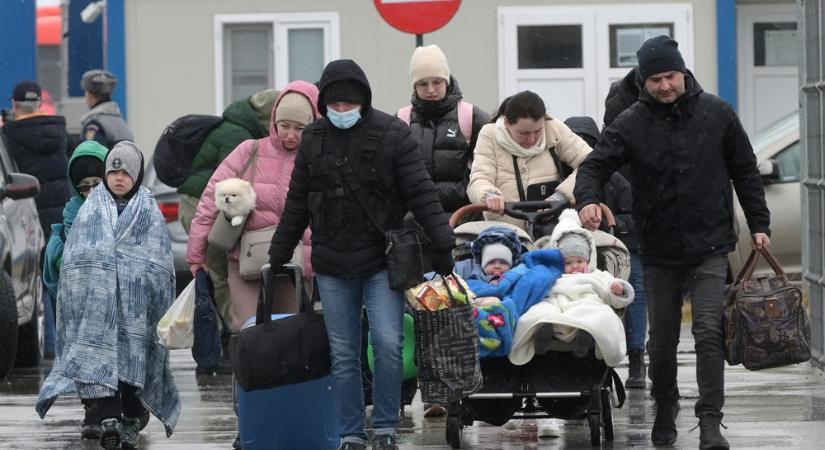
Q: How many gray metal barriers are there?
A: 1